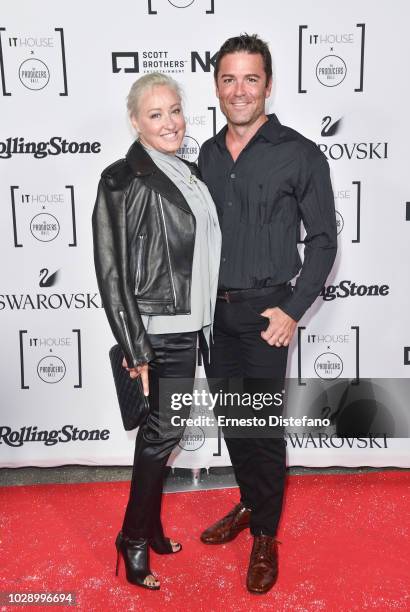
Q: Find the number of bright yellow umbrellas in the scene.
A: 0